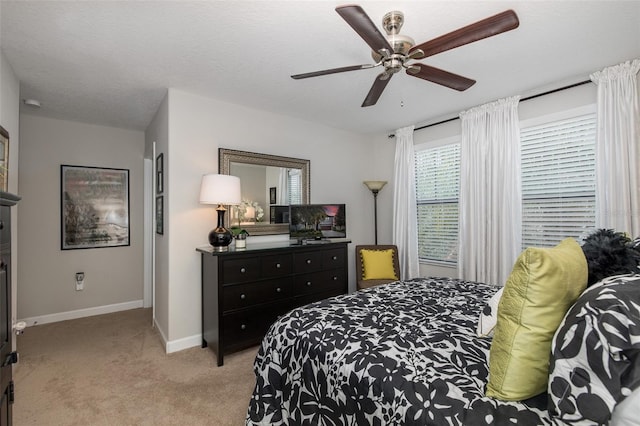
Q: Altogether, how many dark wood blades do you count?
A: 5